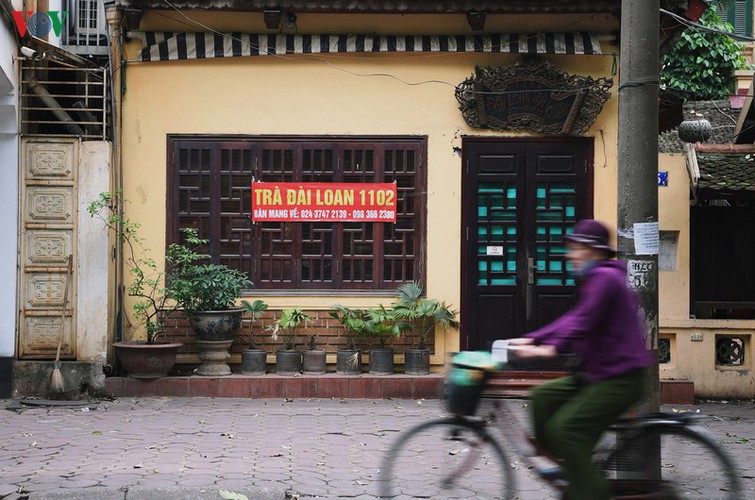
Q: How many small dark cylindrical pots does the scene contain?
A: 6